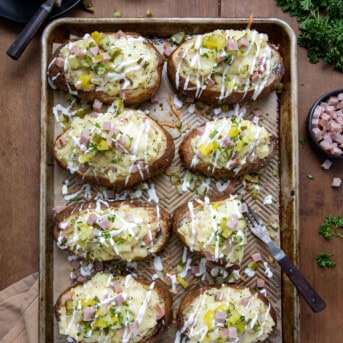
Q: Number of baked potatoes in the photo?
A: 8